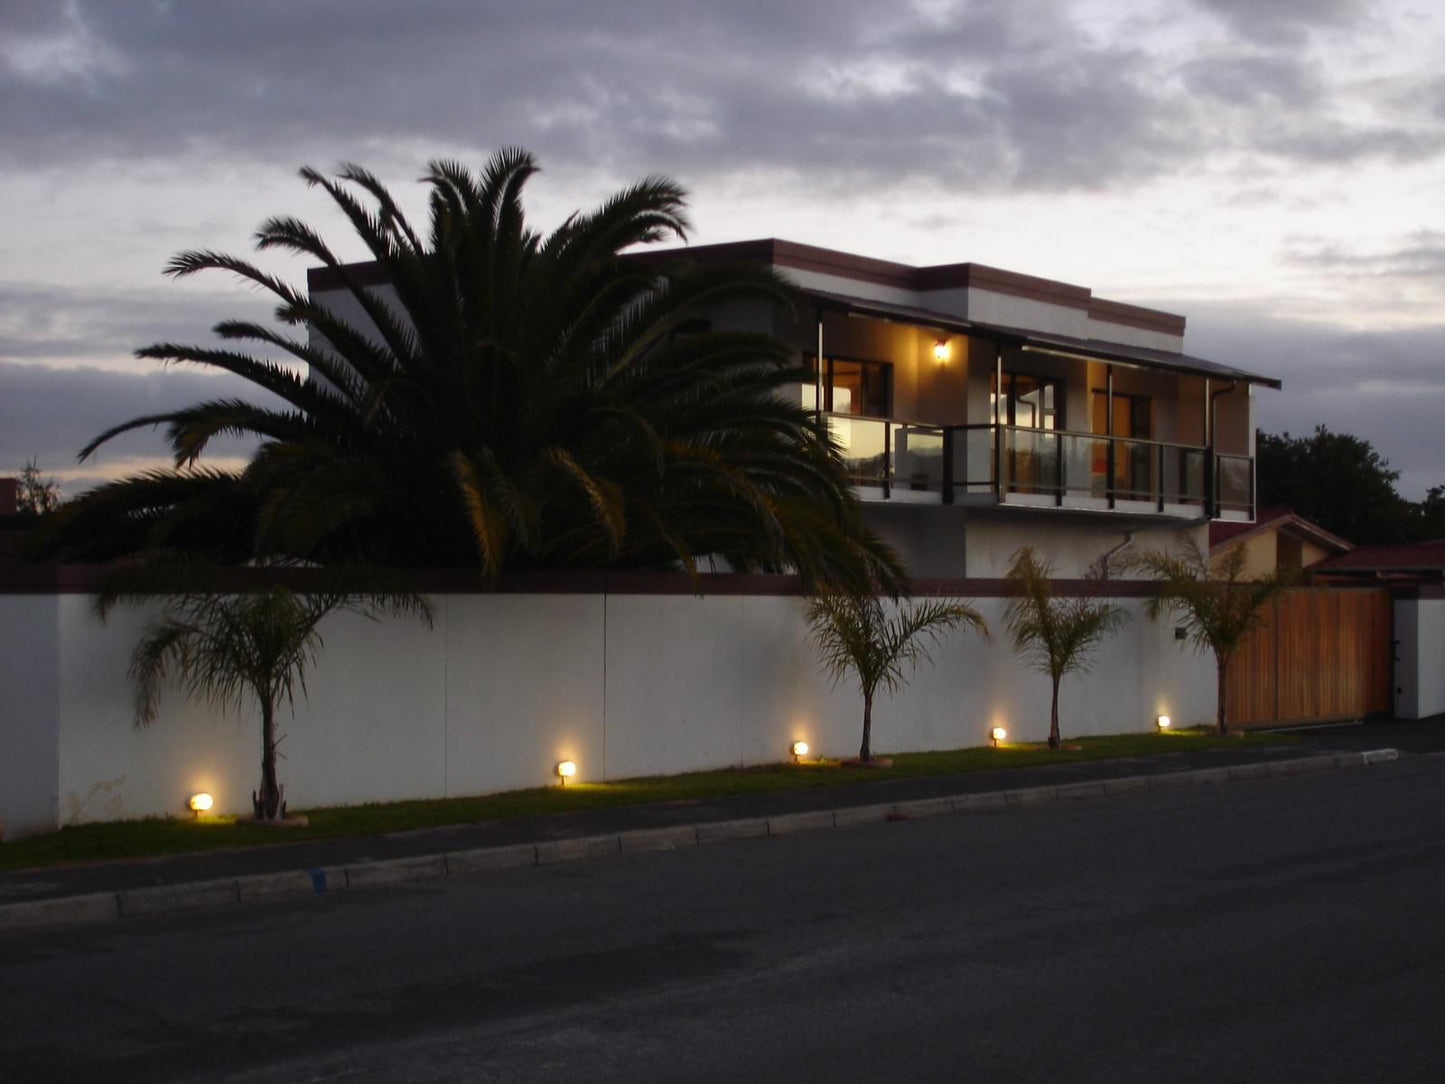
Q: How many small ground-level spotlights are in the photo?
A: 5